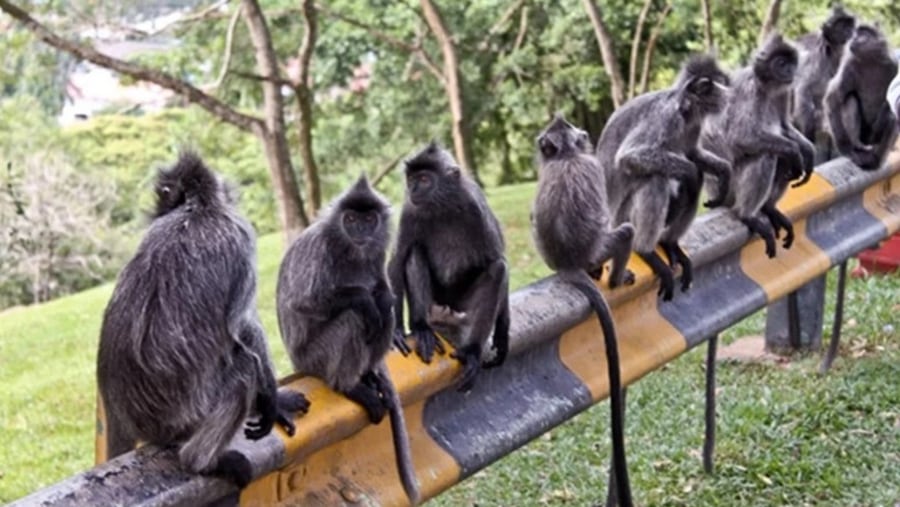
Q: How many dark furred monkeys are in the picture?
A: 8